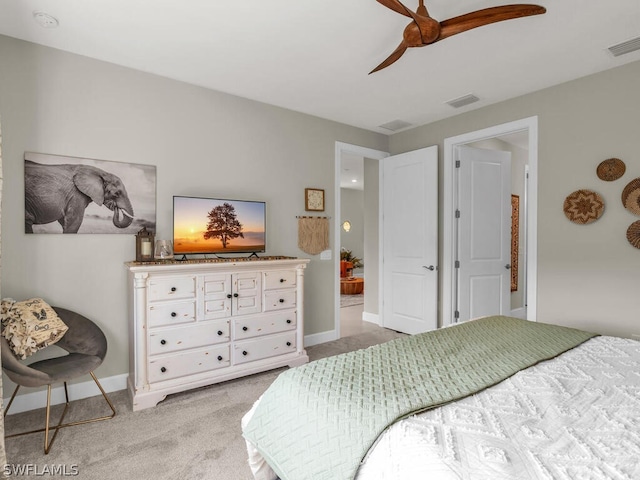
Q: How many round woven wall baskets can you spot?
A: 4